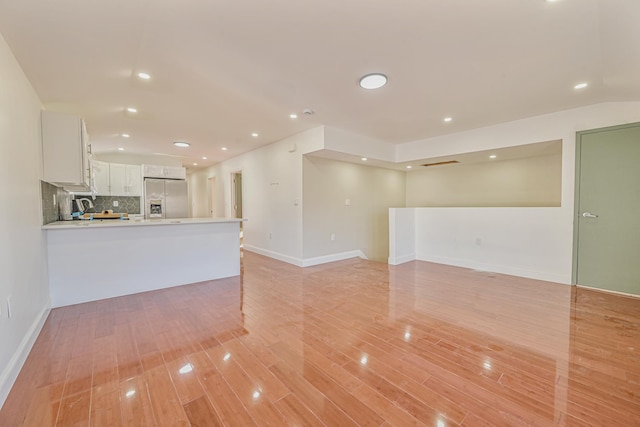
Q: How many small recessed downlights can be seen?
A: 15